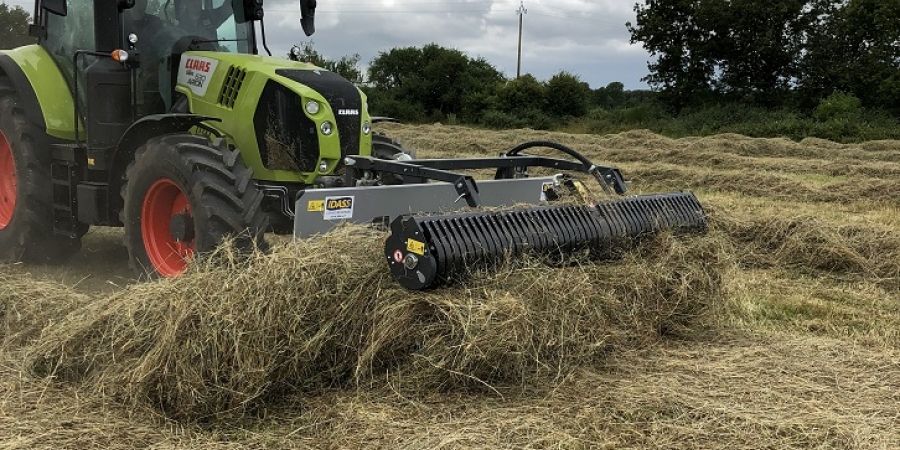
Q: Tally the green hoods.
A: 1